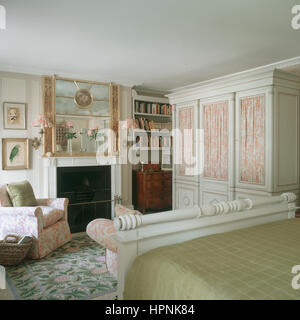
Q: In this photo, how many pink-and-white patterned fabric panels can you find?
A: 3